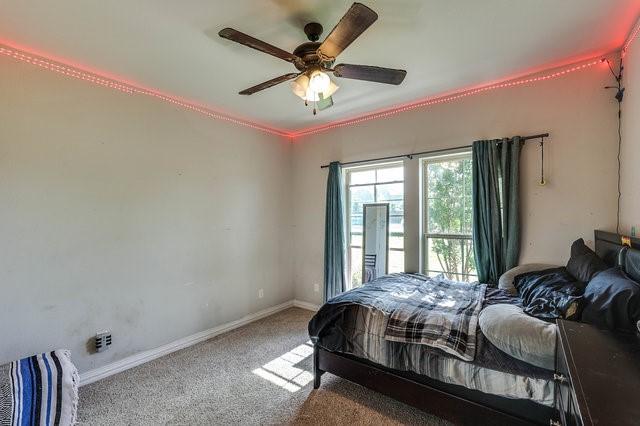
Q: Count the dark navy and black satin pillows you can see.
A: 3